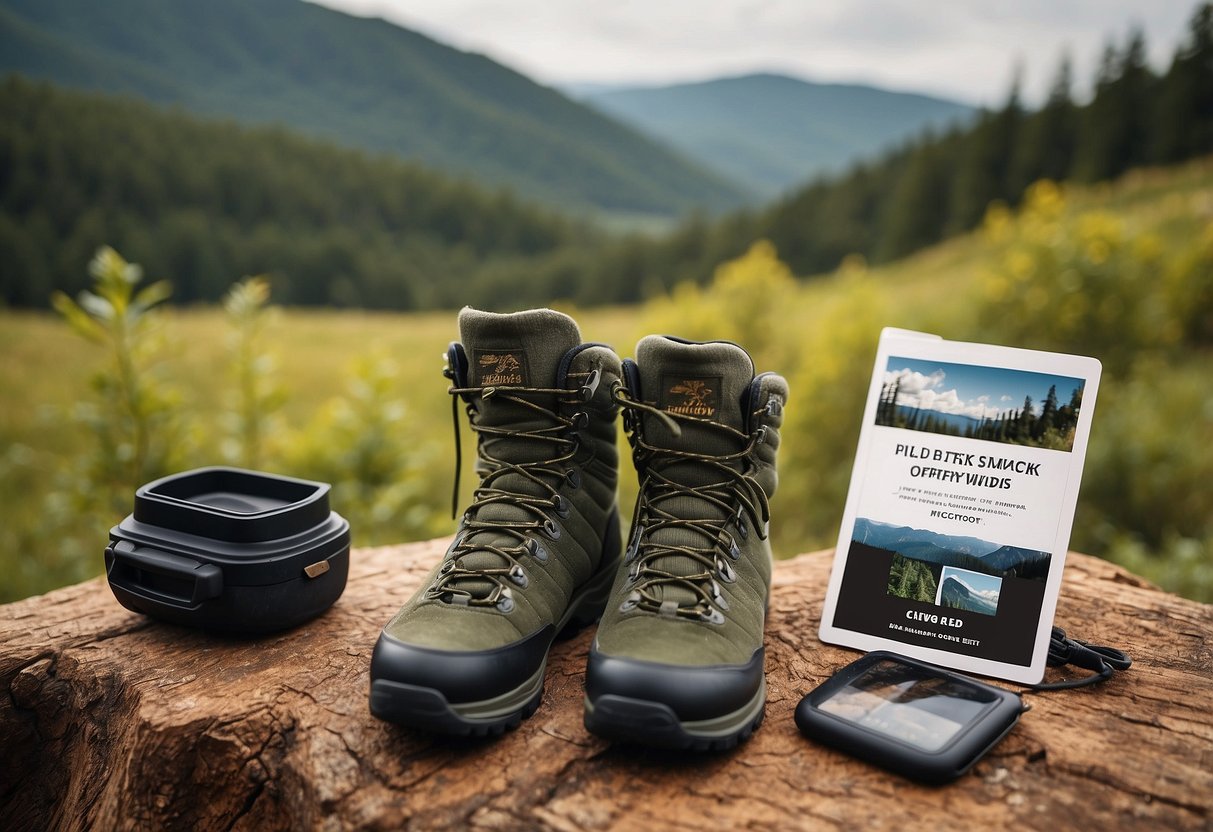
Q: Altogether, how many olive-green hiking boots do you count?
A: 2